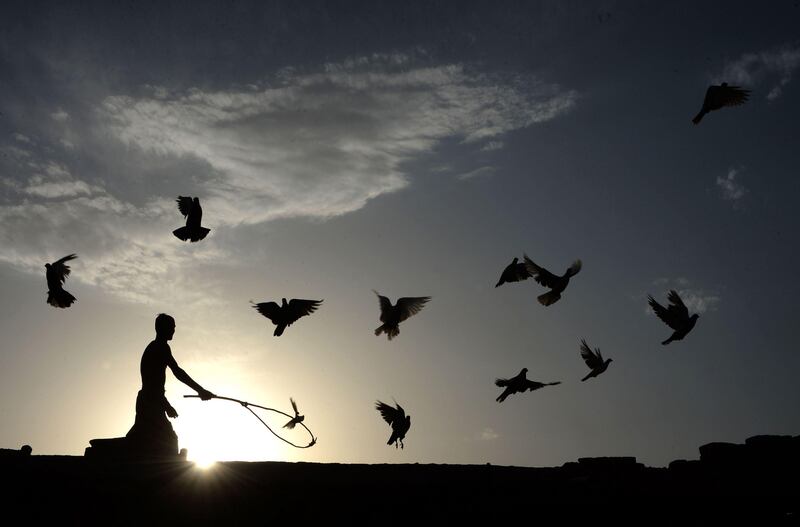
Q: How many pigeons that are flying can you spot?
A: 12